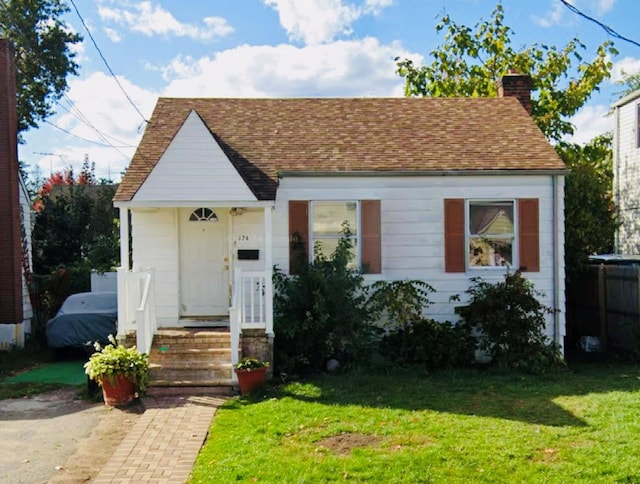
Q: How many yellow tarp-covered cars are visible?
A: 0